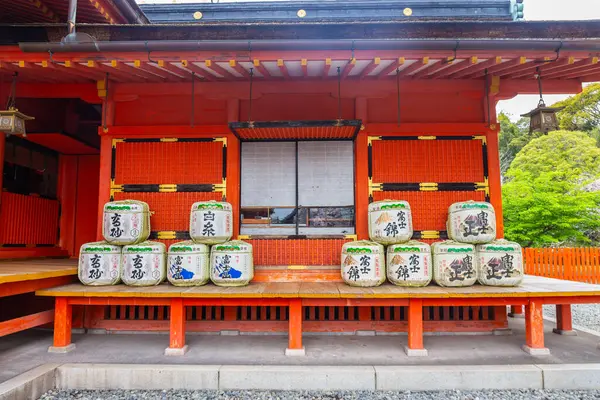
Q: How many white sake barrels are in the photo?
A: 12